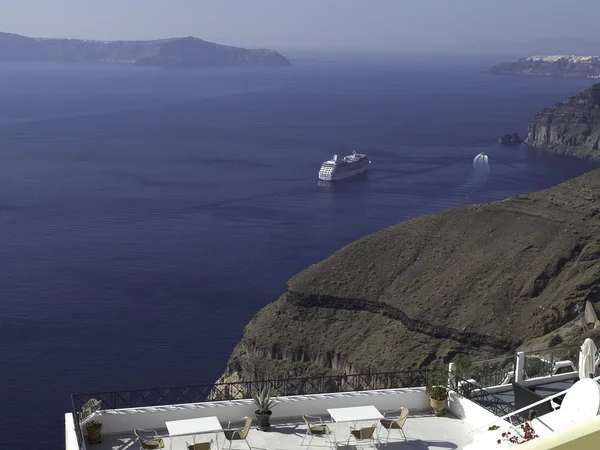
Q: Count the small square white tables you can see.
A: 2